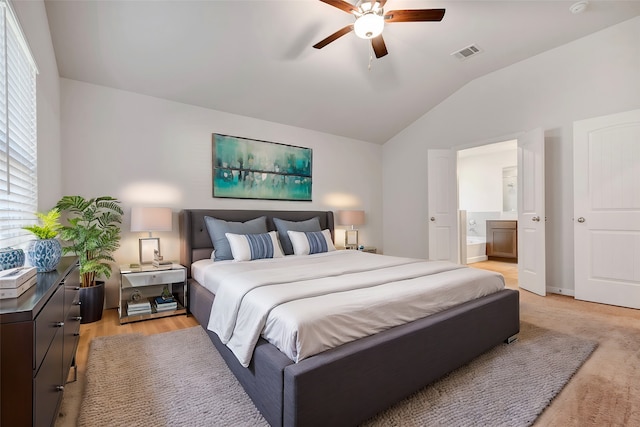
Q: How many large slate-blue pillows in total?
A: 2